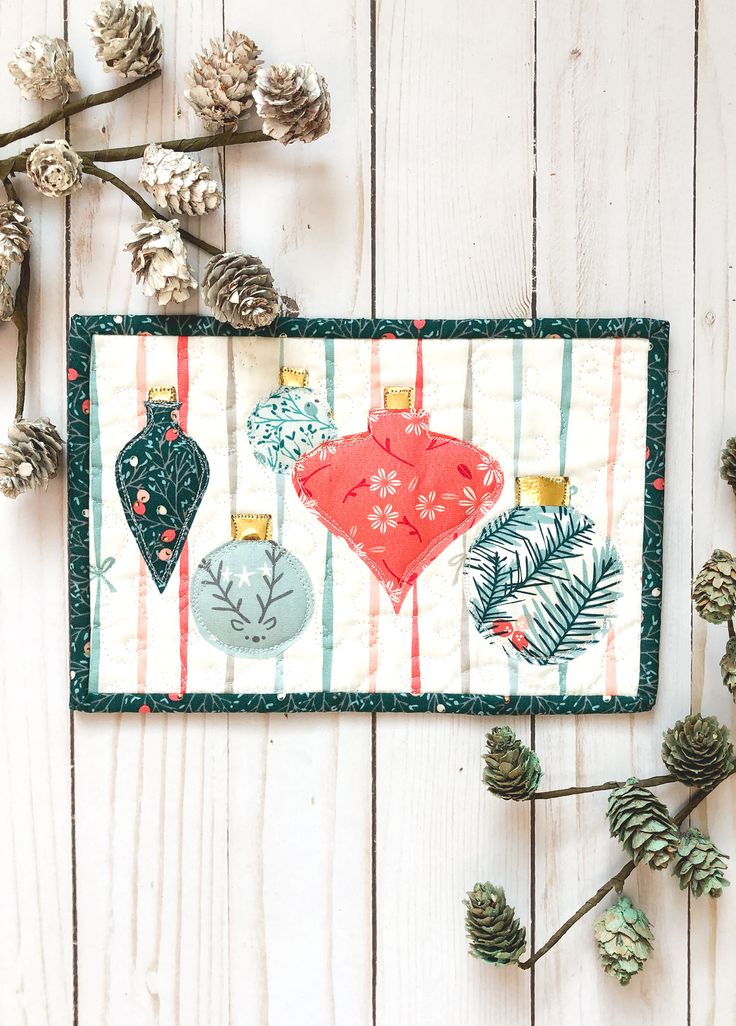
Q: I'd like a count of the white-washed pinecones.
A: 11